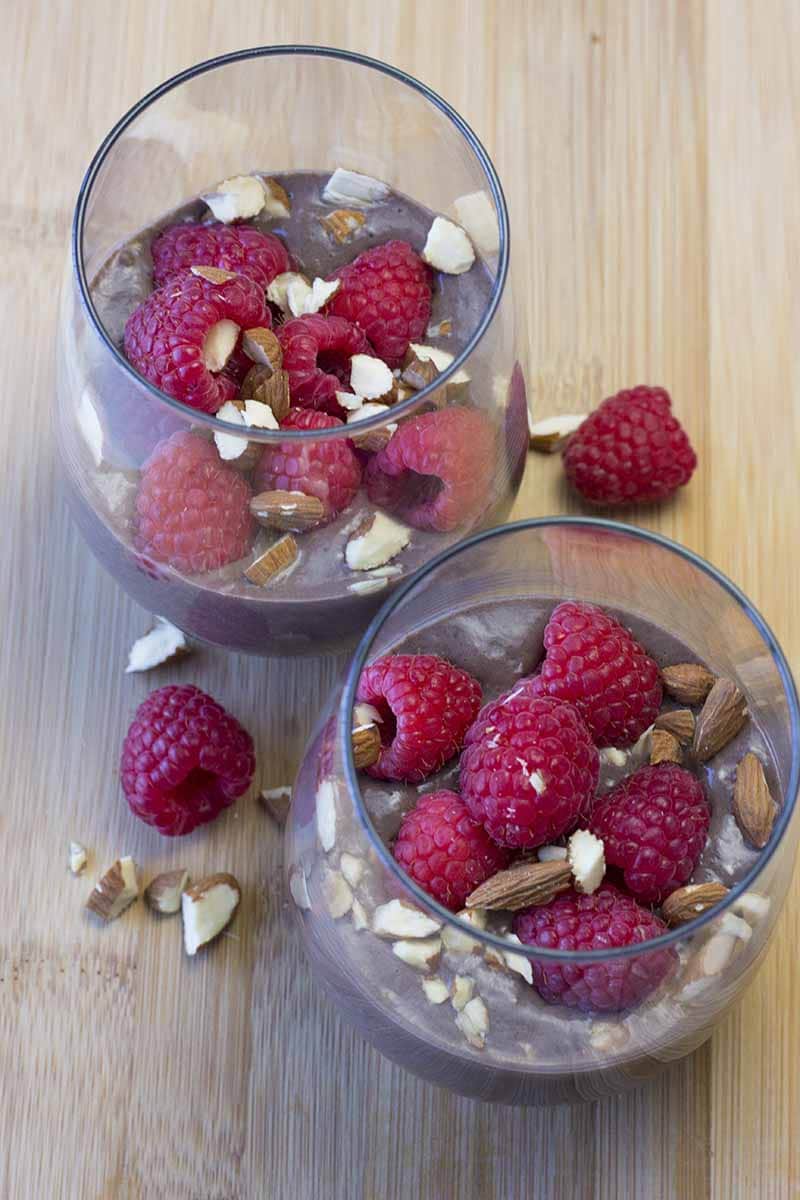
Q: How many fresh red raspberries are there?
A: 15